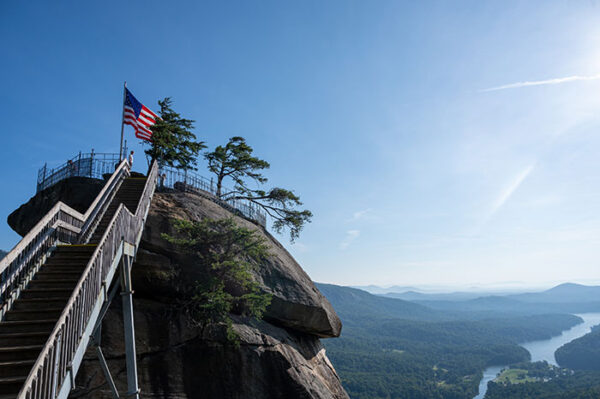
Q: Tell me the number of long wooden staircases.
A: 1